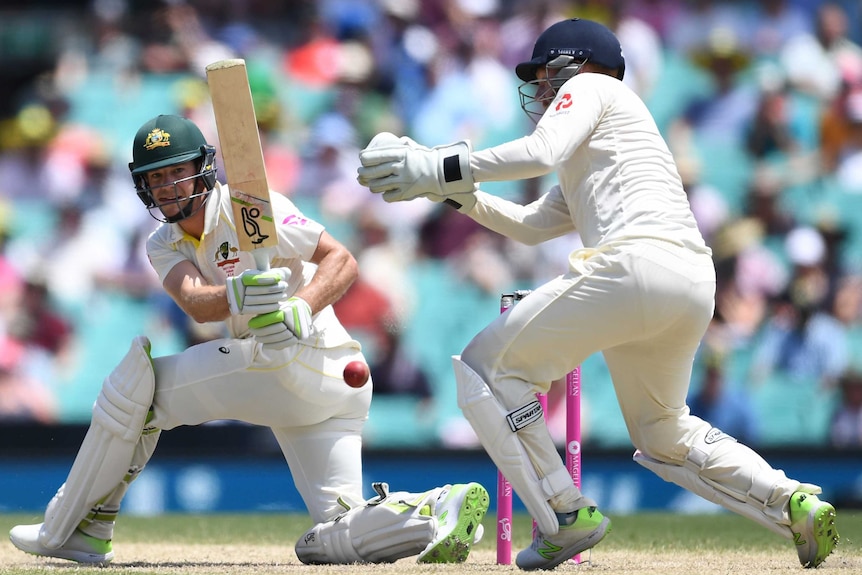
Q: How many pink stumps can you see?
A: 3